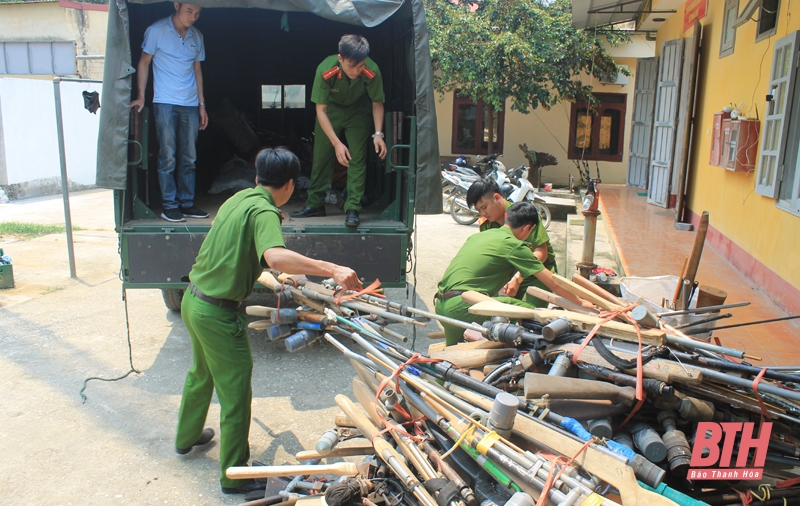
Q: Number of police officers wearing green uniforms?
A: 4